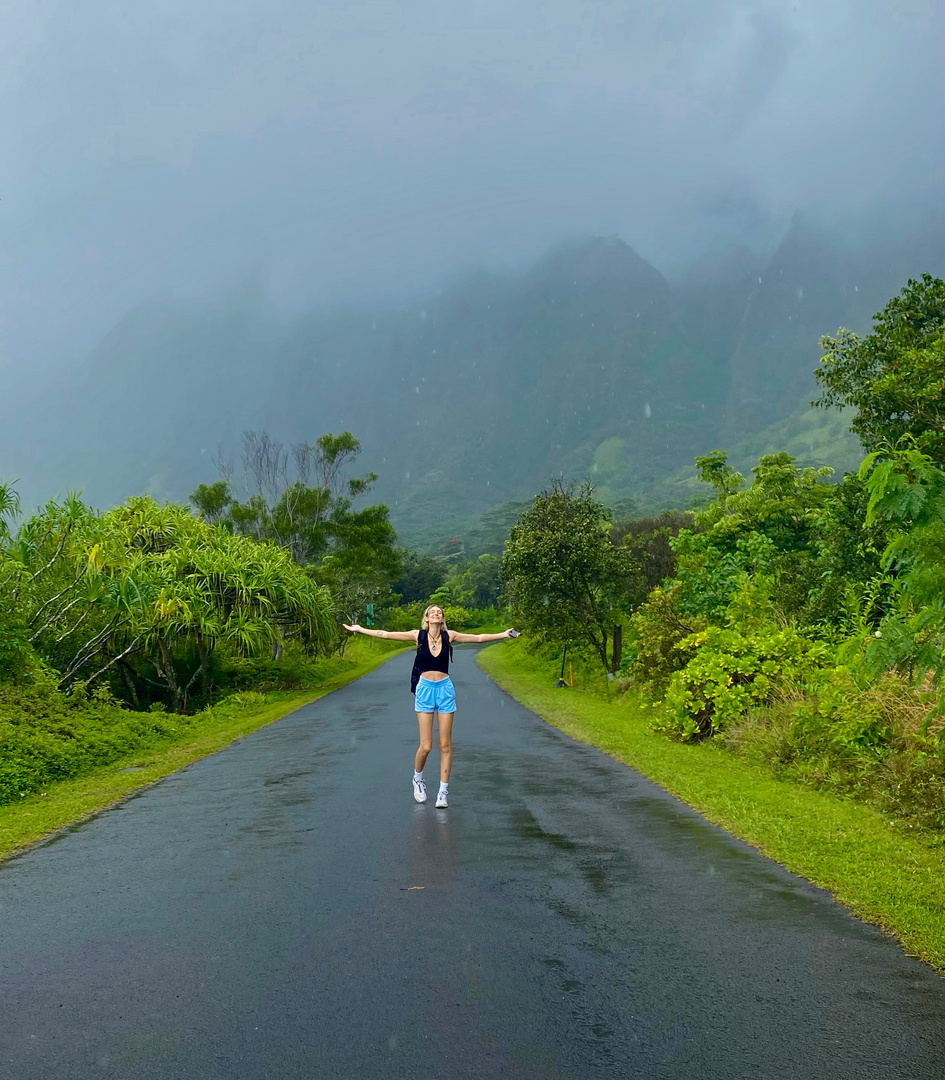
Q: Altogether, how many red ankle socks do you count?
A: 0